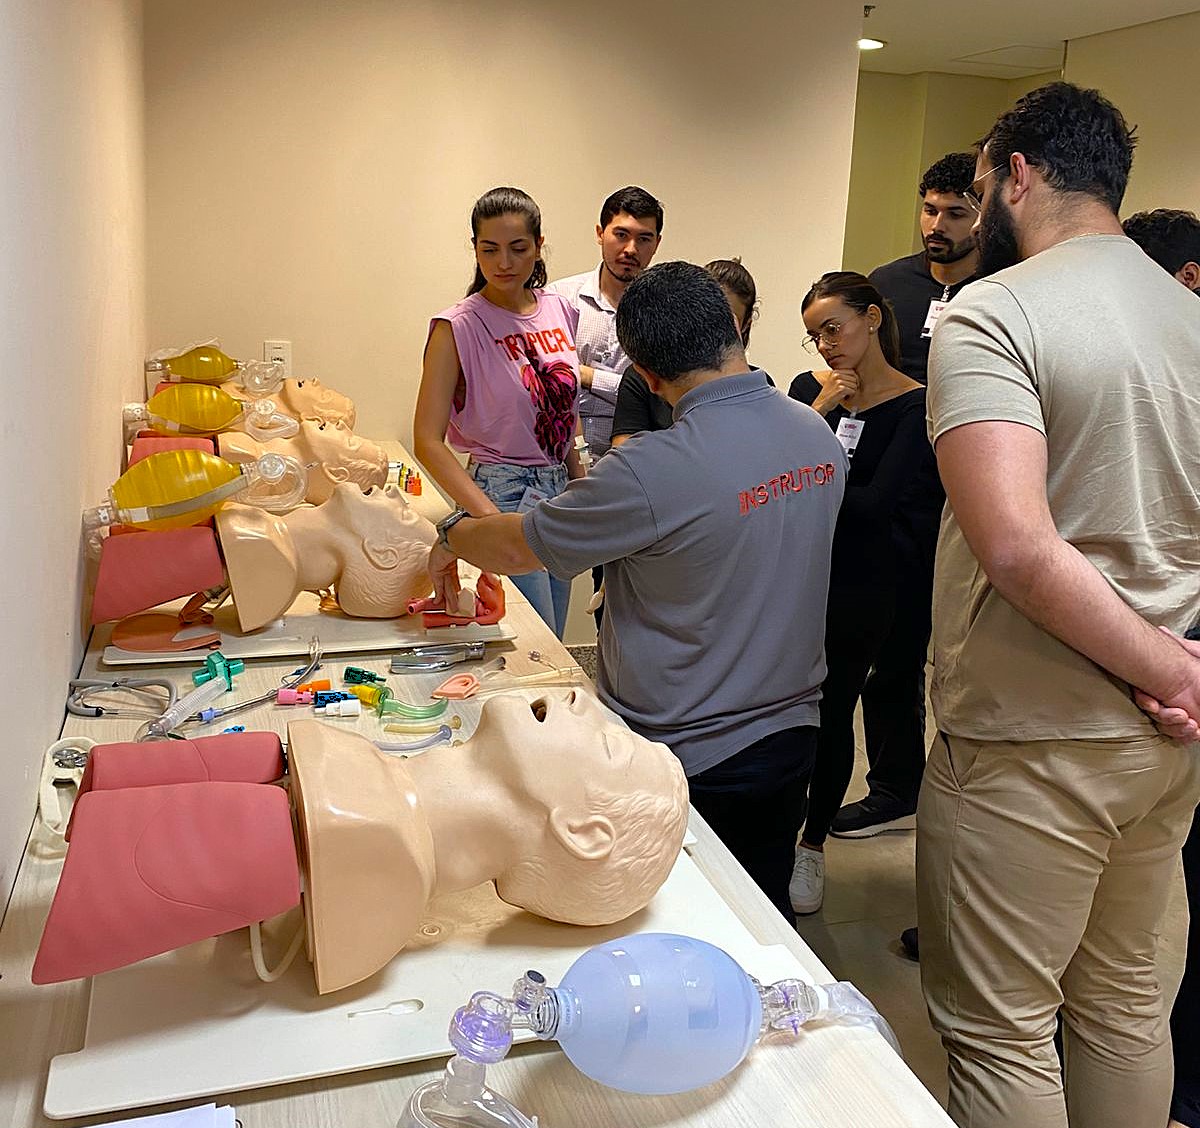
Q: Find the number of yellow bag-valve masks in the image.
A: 3